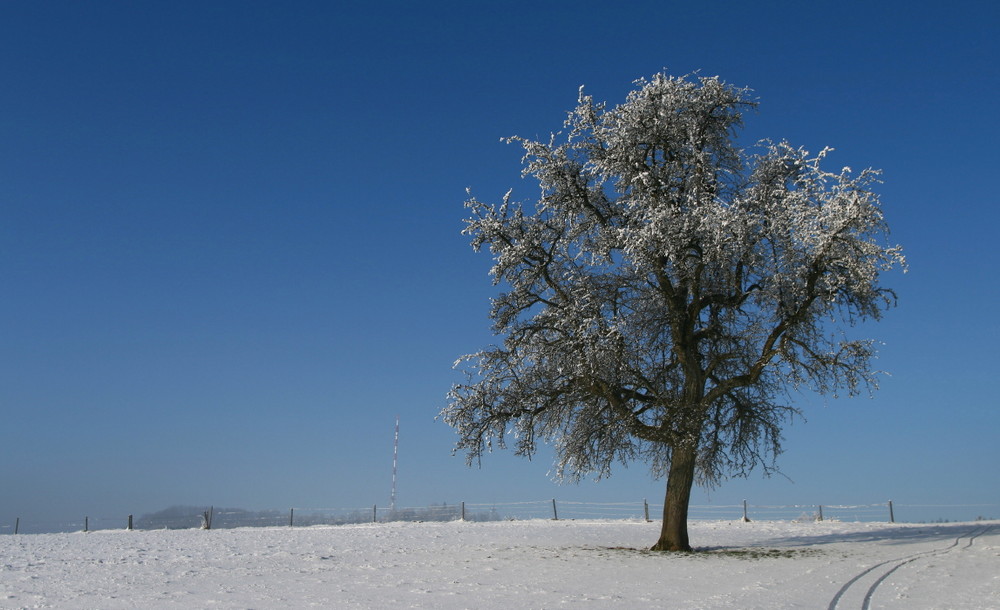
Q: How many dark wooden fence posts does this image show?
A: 12